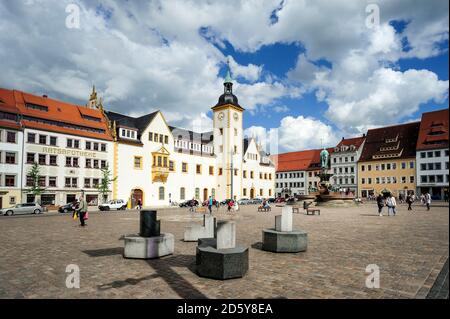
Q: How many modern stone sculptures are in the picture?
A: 4